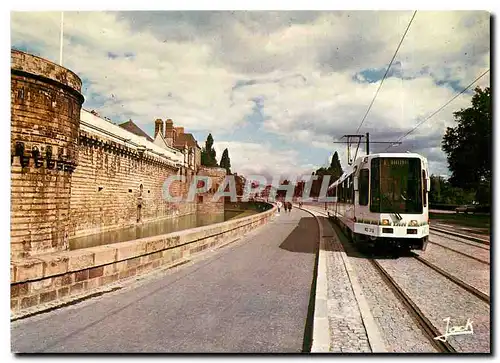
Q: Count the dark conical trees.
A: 3